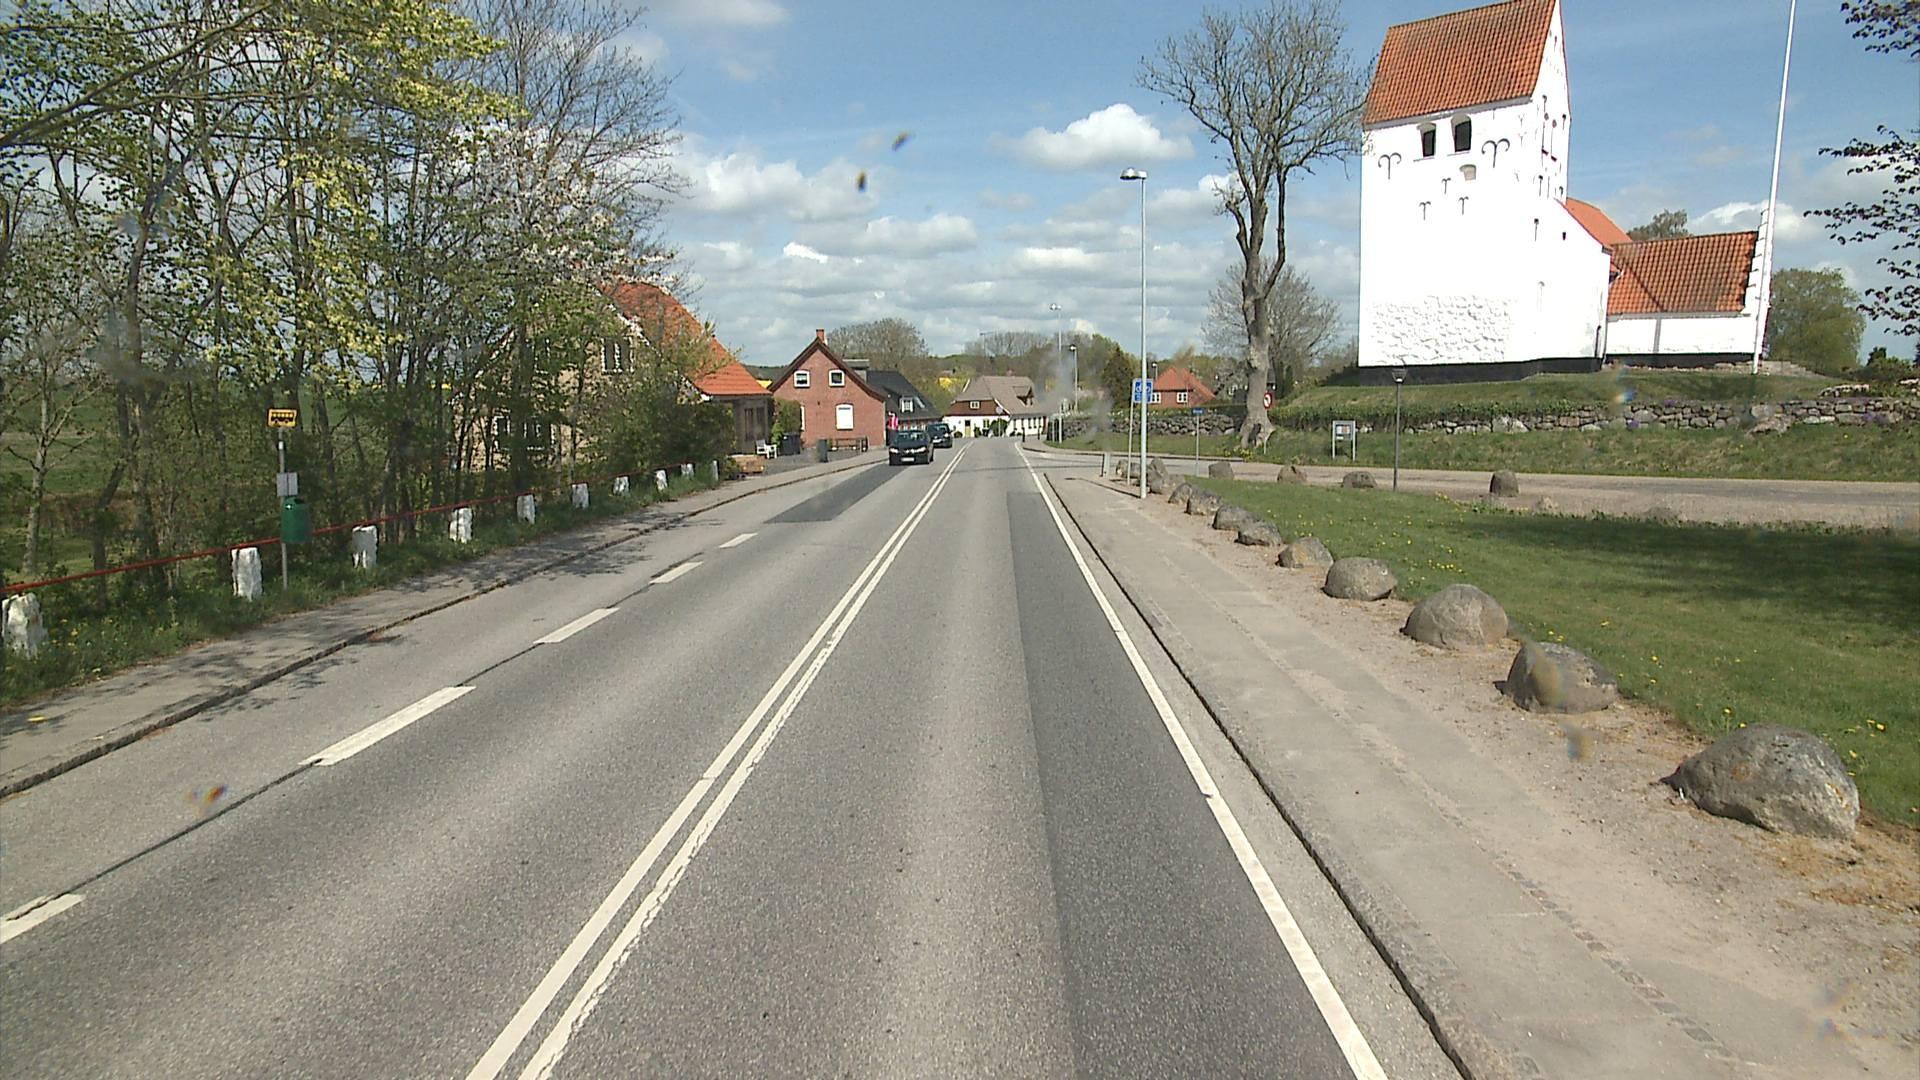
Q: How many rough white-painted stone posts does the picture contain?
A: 10